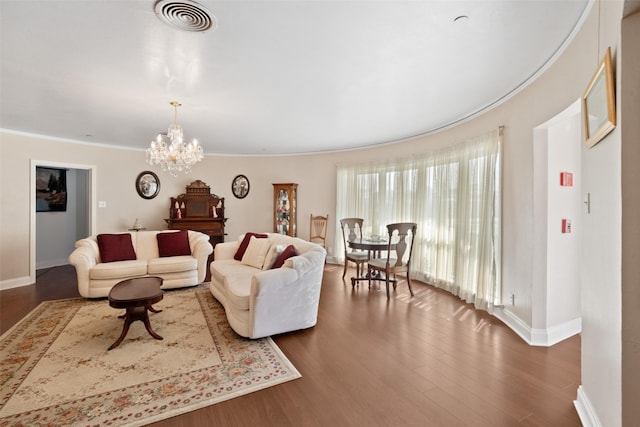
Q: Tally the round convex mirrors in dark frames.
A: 2